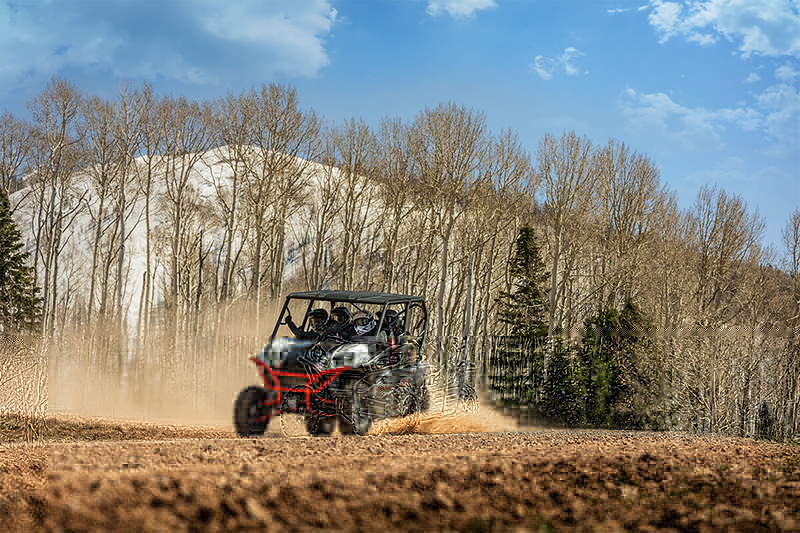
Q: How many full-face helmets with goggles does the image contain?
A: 4